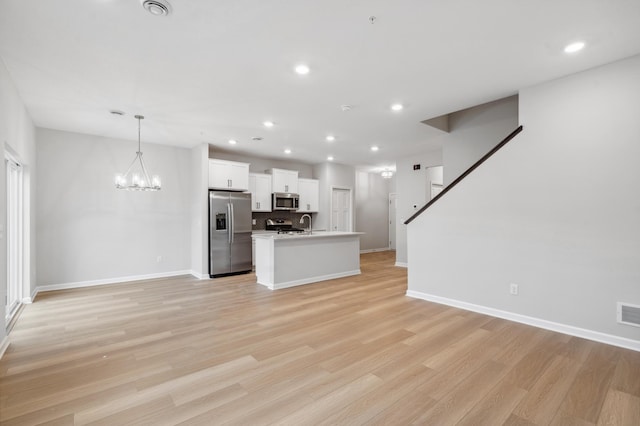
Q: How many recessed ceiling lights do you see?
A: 9